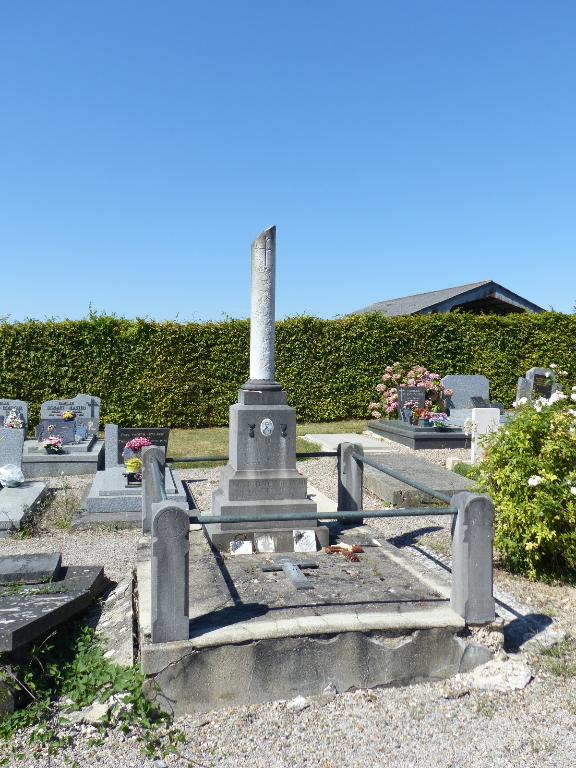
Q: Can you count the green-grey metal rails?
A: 4